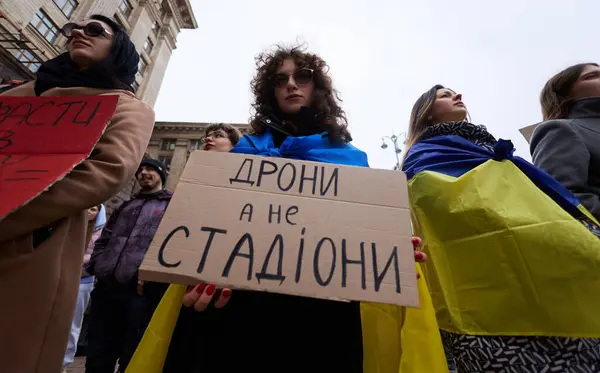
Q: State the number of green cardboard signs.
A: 0